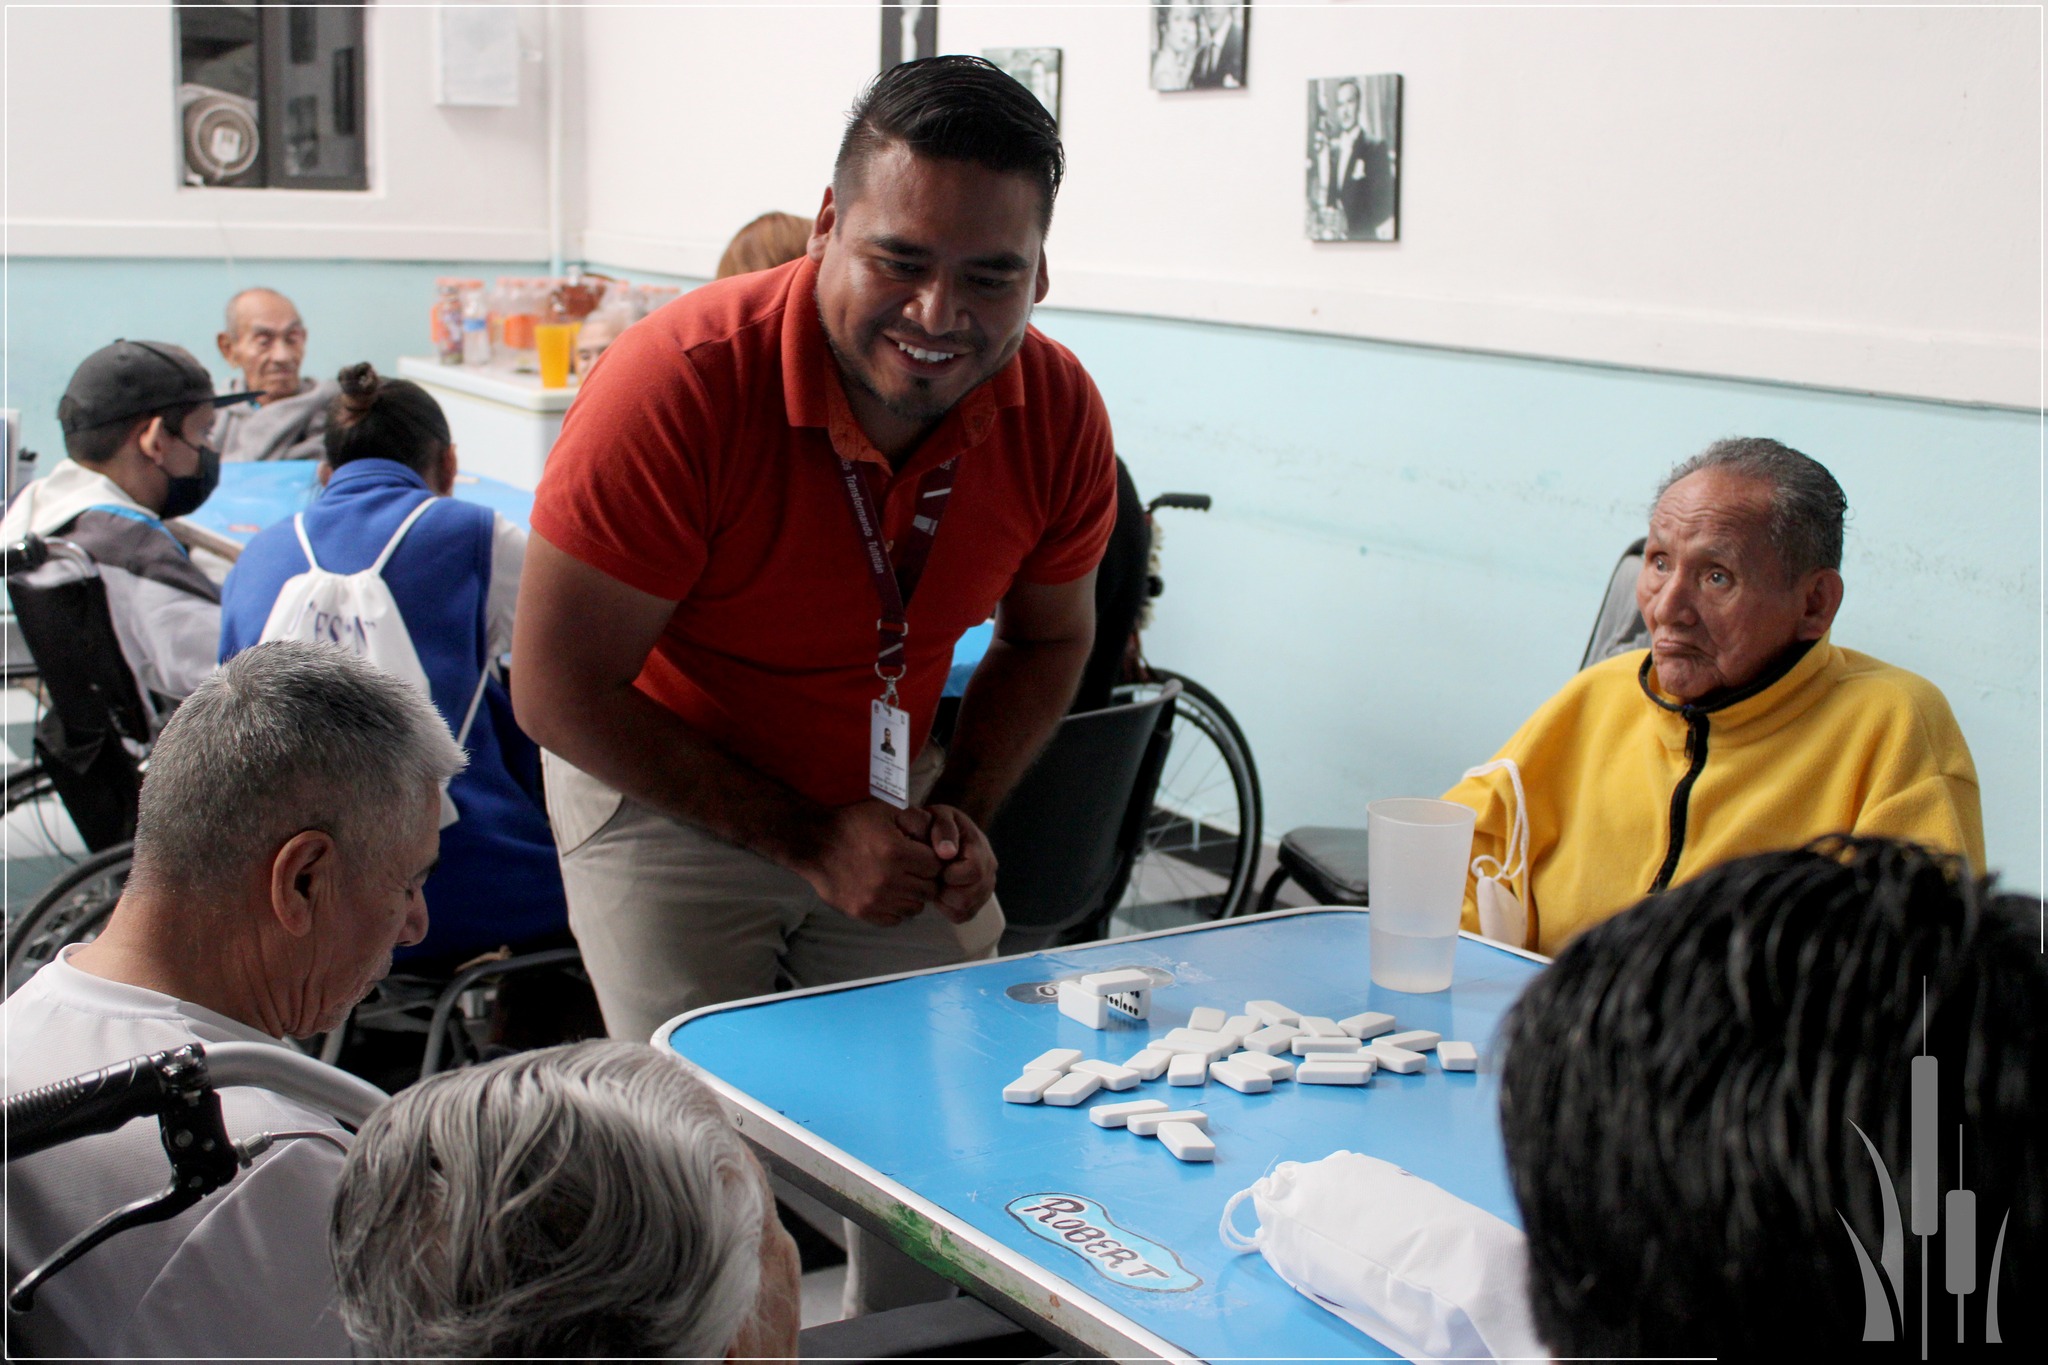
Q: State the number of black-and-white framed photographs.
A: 4